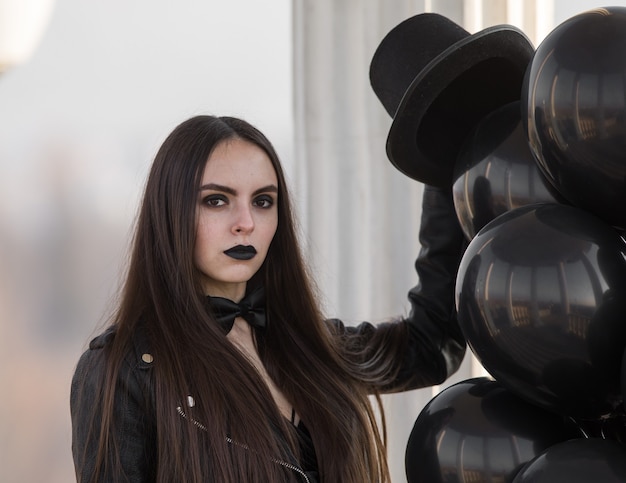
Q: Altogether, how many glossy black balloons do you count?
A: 5